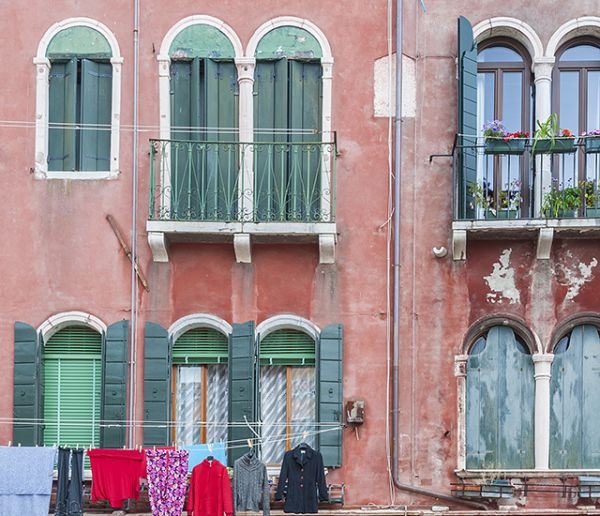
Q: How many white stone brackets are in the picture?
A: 5